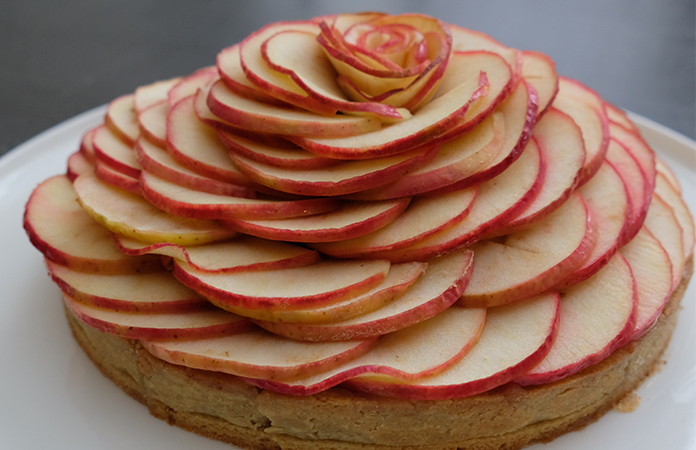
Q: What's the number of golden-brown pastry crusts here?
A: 1